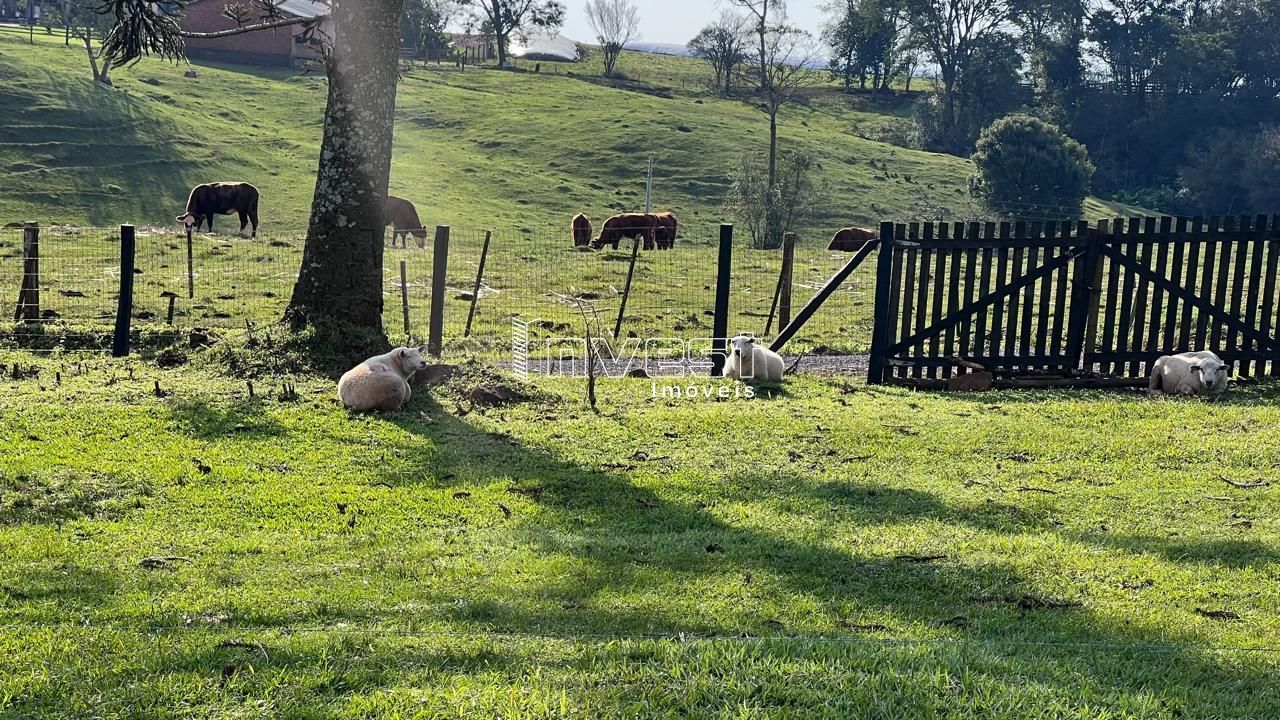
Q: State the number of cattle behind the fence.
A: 6